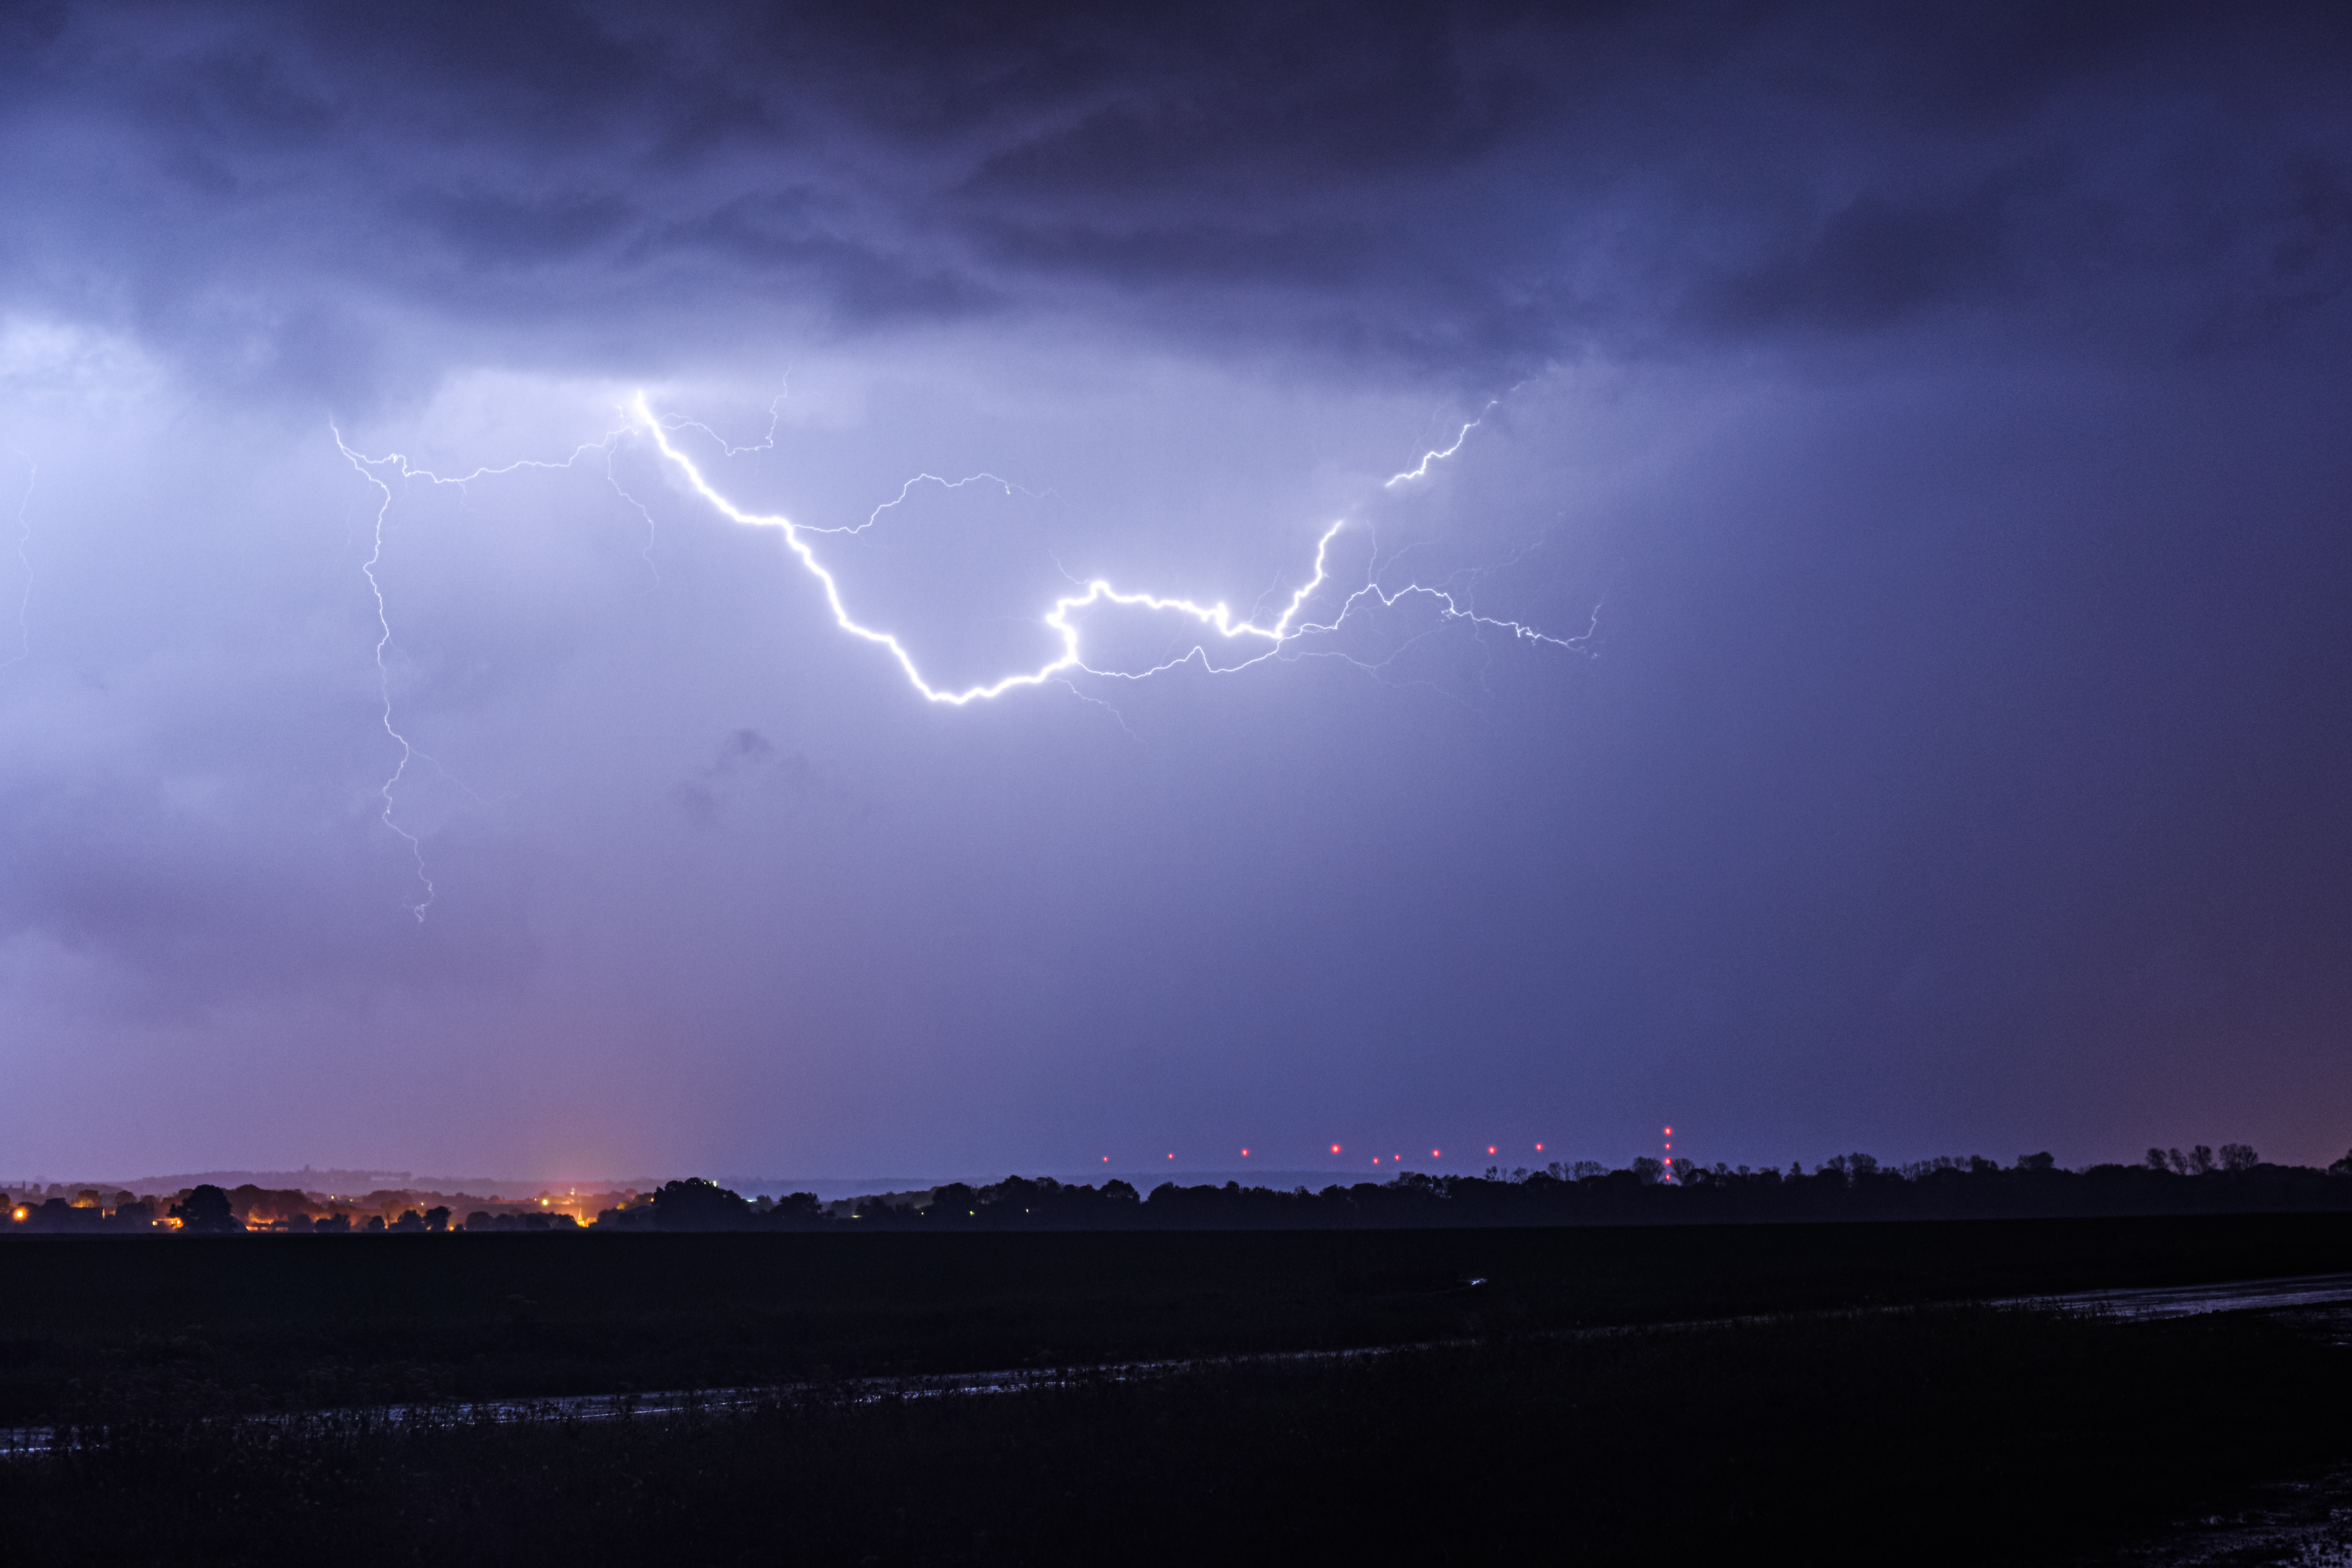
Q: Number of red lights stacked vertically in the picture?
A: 4